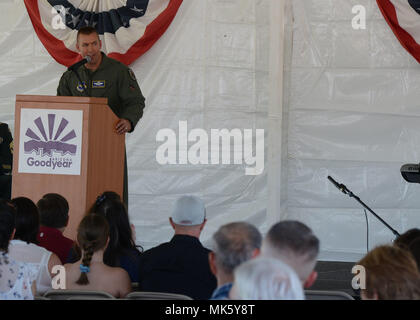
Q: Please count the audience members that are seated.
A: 11